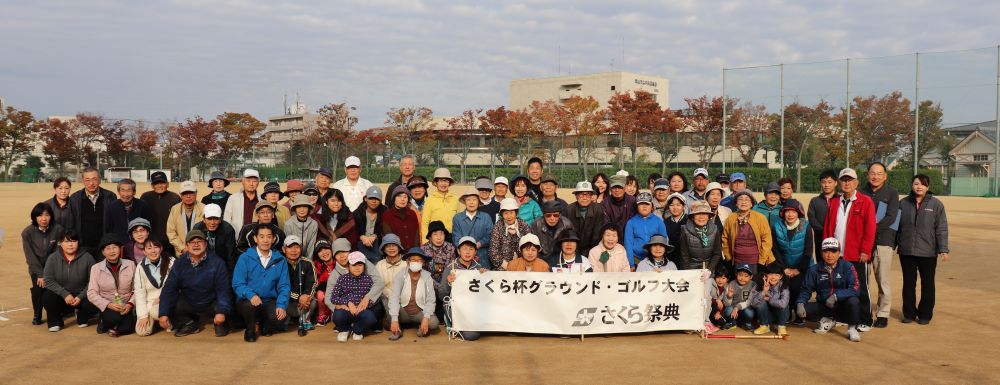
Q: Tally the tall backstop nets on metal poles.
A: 1